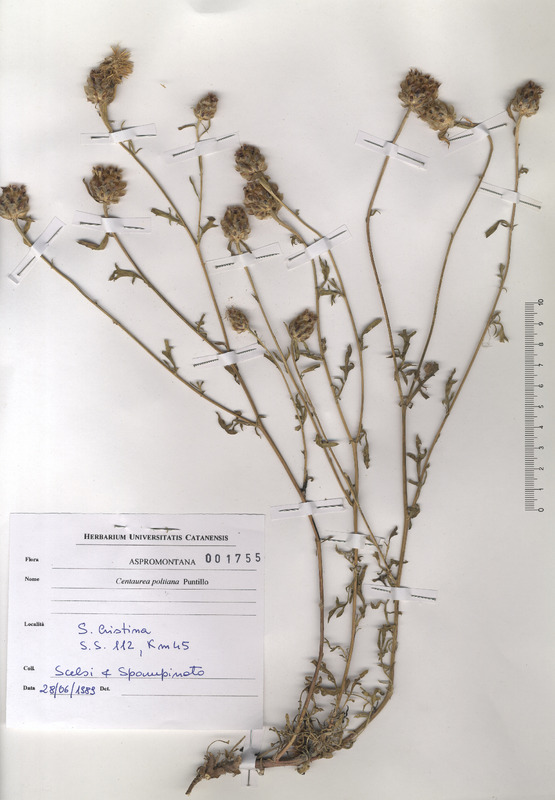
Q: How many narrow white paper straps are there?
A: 14